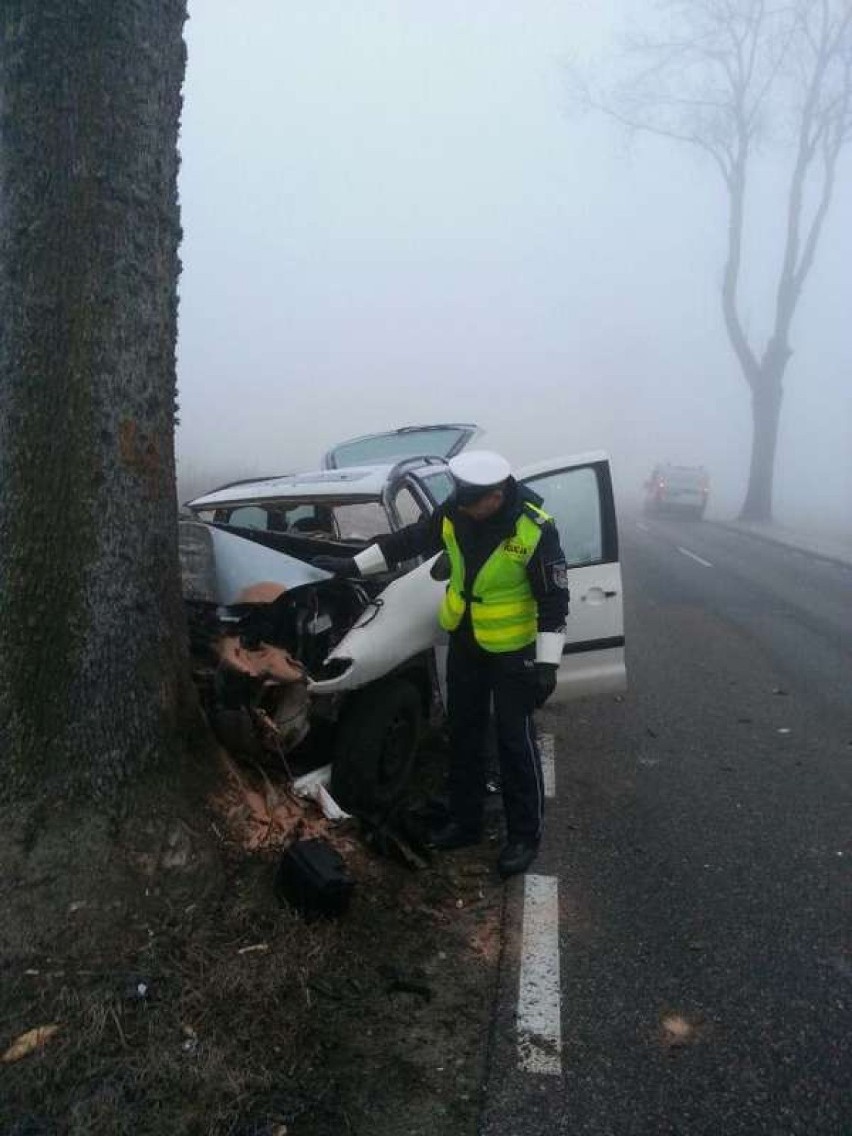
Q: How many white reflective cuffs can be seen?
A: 2